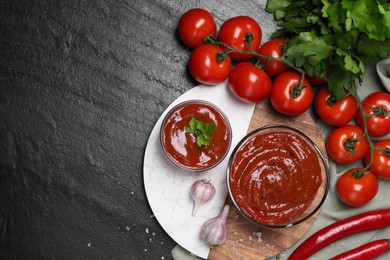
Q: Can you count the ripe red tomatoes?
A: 12